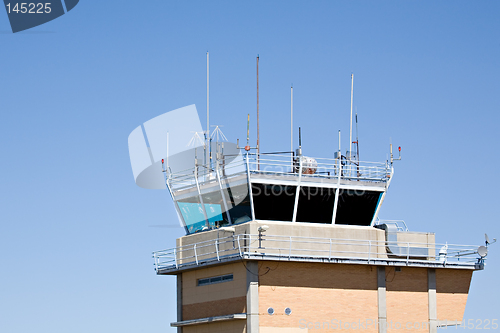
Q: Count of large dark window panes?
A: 3